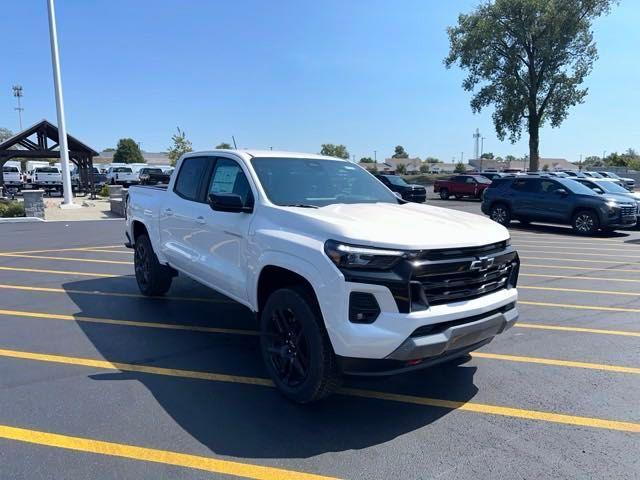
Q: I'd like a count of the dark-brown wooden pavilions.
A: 1